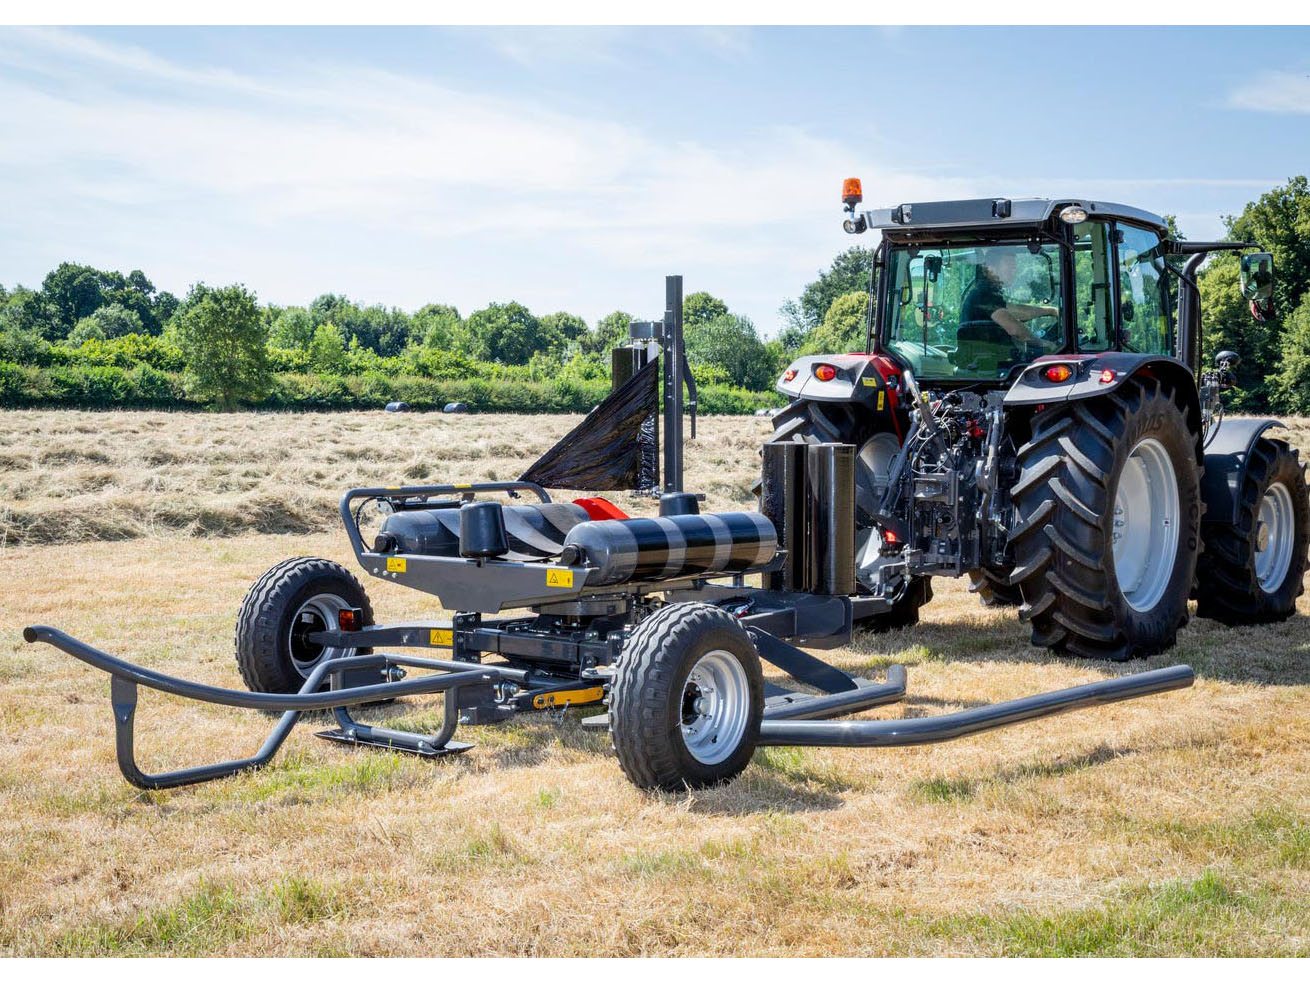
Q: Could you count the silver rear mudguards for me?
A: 2